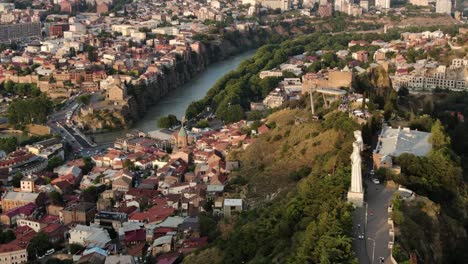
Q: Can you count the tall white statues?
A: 1